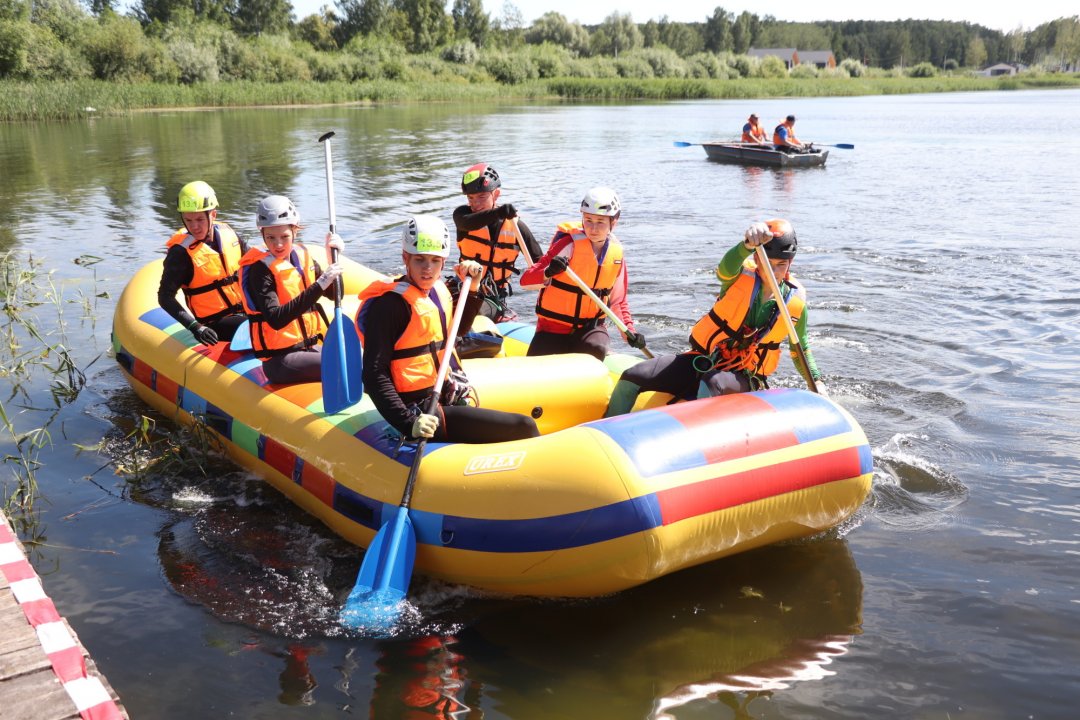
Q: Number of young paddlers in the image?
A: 6